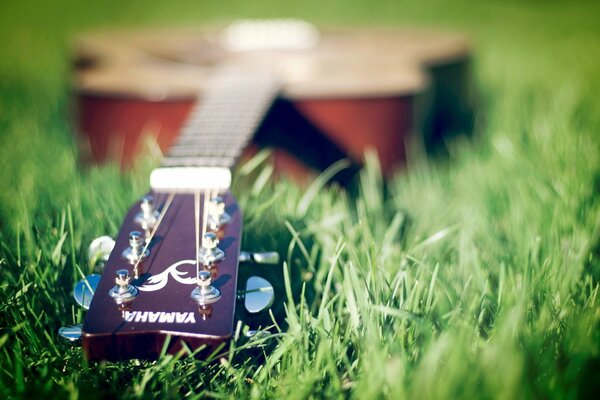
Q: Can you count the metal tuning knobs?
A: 6